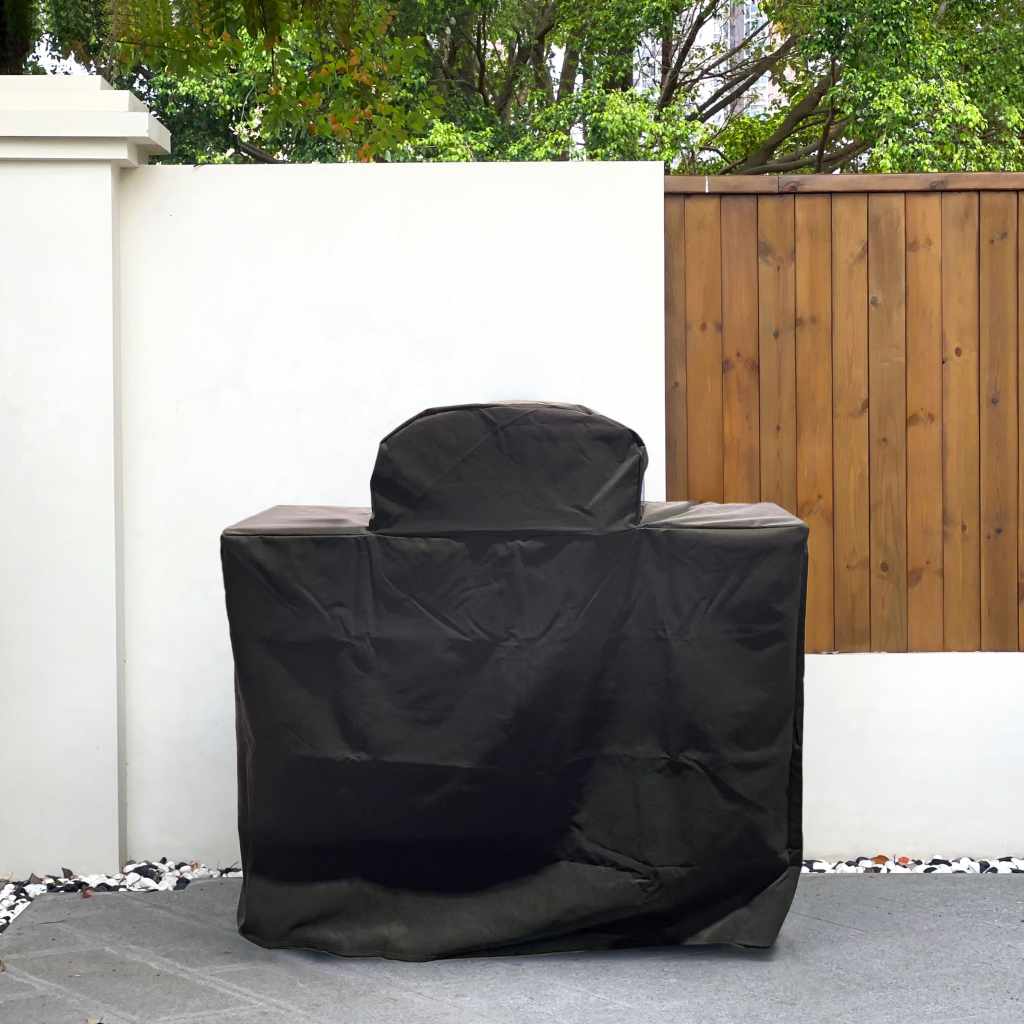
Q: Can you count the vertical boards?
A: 11